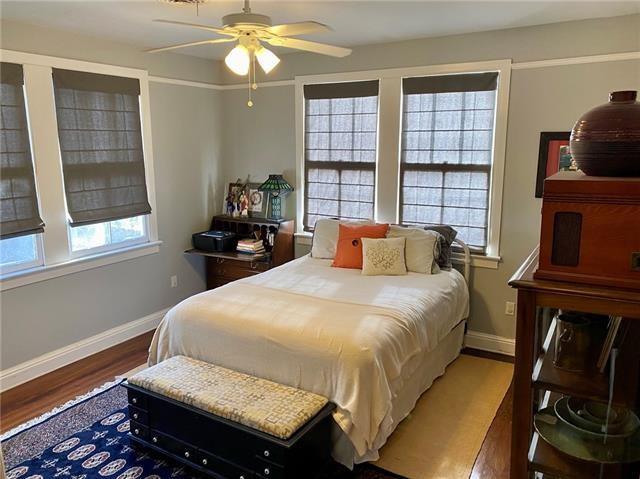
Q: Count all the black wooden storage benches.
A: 1